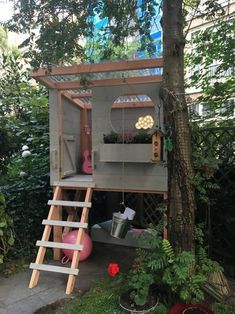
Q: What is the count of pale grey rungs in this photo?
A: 4